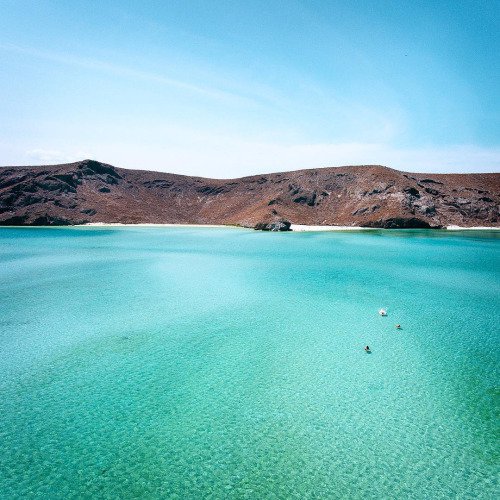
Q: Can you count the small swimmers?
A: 3